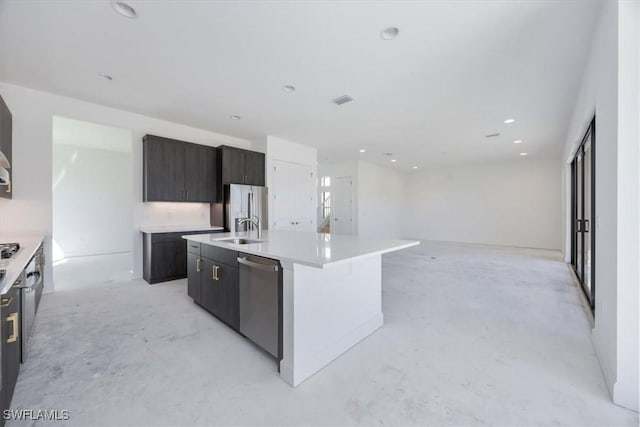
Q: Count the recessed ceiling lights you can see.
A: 11